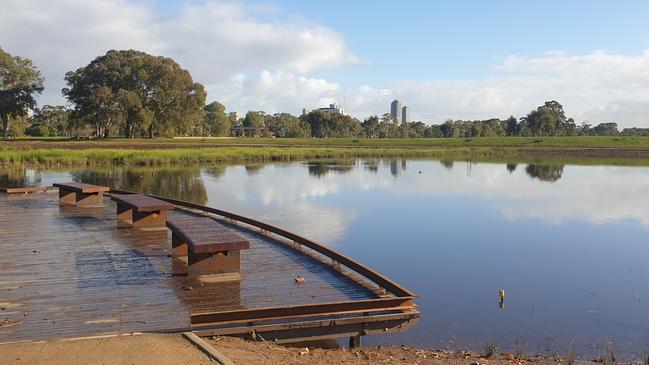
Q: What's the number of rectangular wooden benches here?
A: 3